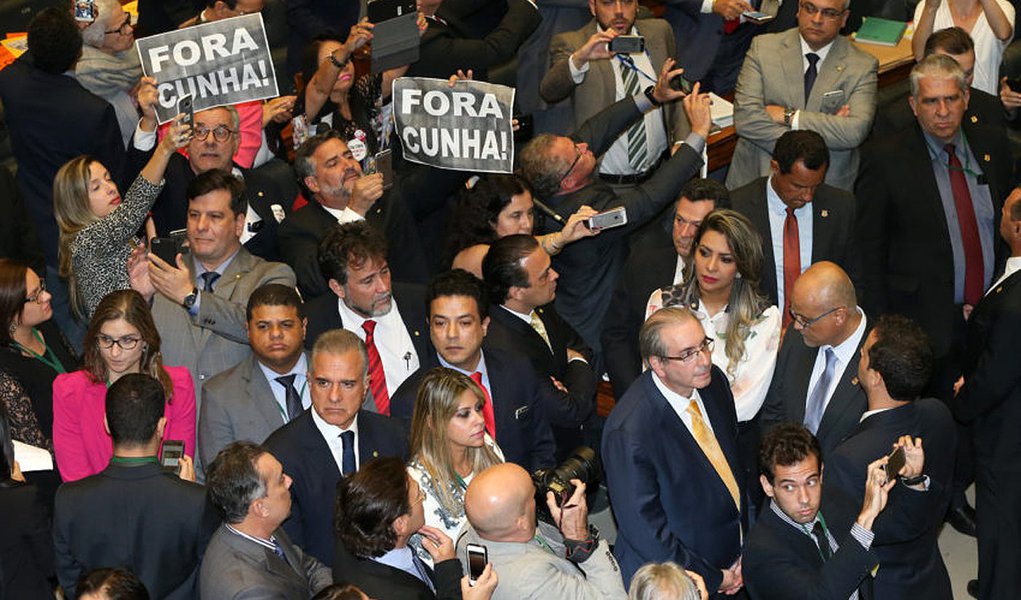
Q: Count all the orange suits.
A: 0